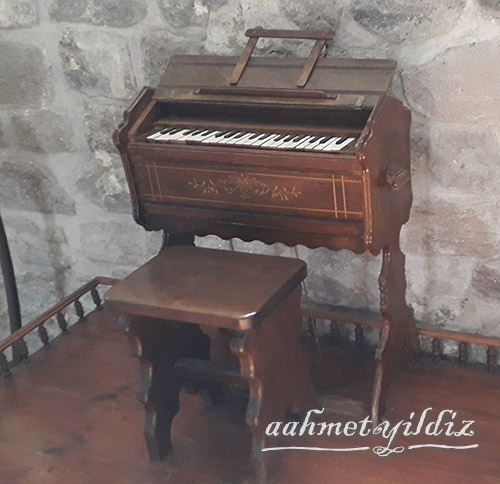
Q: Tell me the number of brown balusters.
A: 12